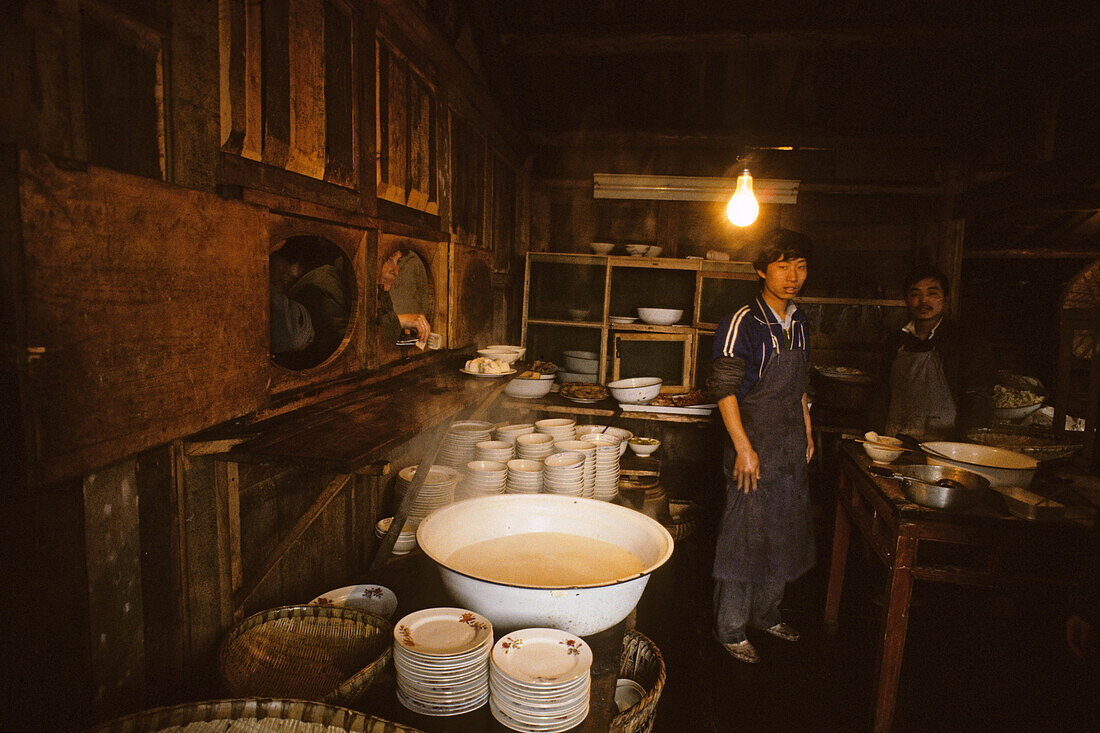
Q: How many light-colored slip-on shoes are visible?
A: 2